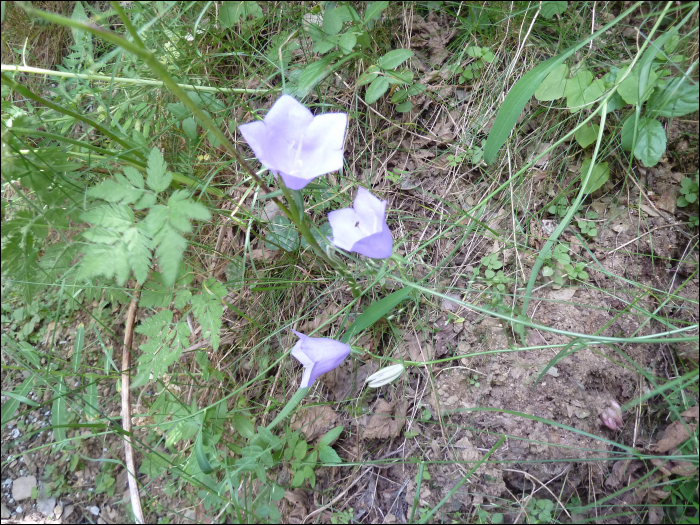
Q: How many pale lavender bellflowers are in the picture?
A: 3